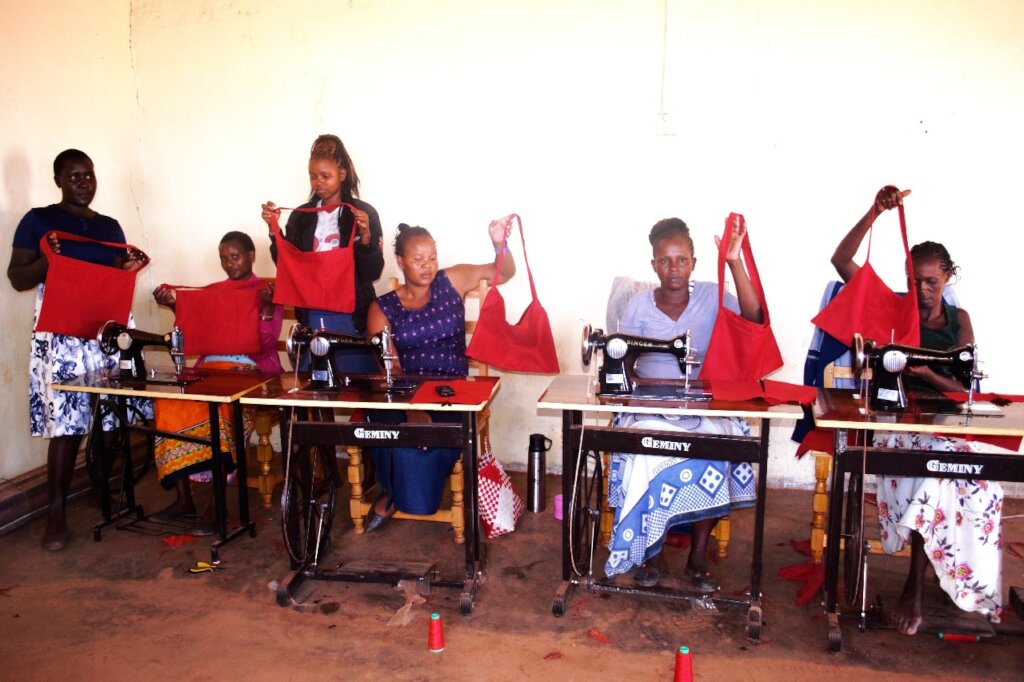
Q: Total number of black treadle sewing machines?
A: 4